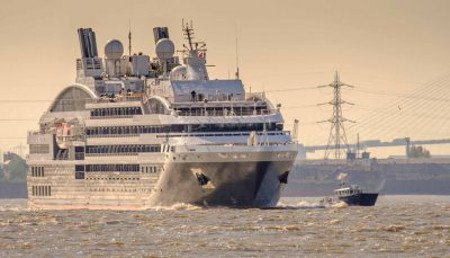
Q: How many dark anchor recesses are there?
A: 2